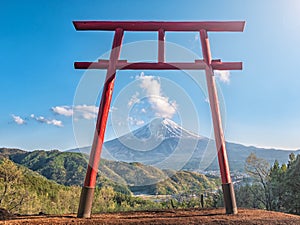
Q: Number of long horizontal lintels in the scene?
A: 2